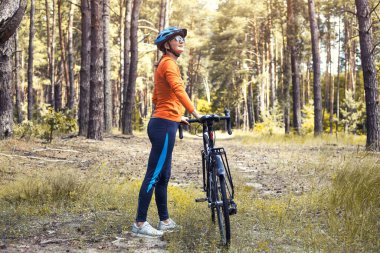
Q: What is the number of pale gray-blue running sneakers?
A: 2